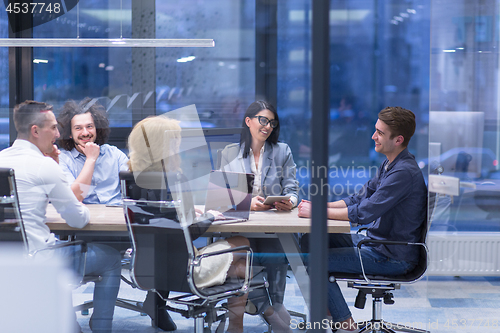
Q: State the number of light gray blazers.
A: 1